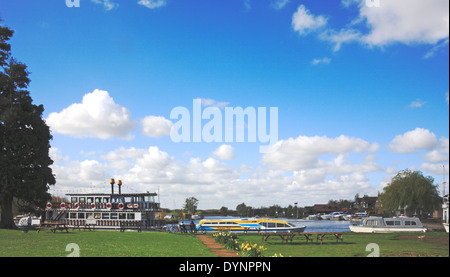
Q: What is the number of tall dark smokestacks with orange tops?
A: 2